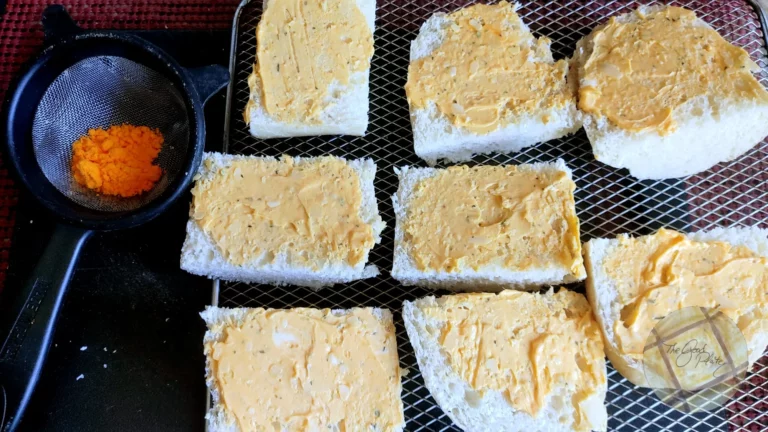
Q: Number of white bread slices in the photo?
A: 8